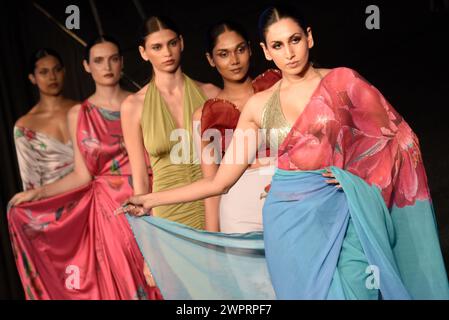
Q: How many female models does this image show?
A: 5